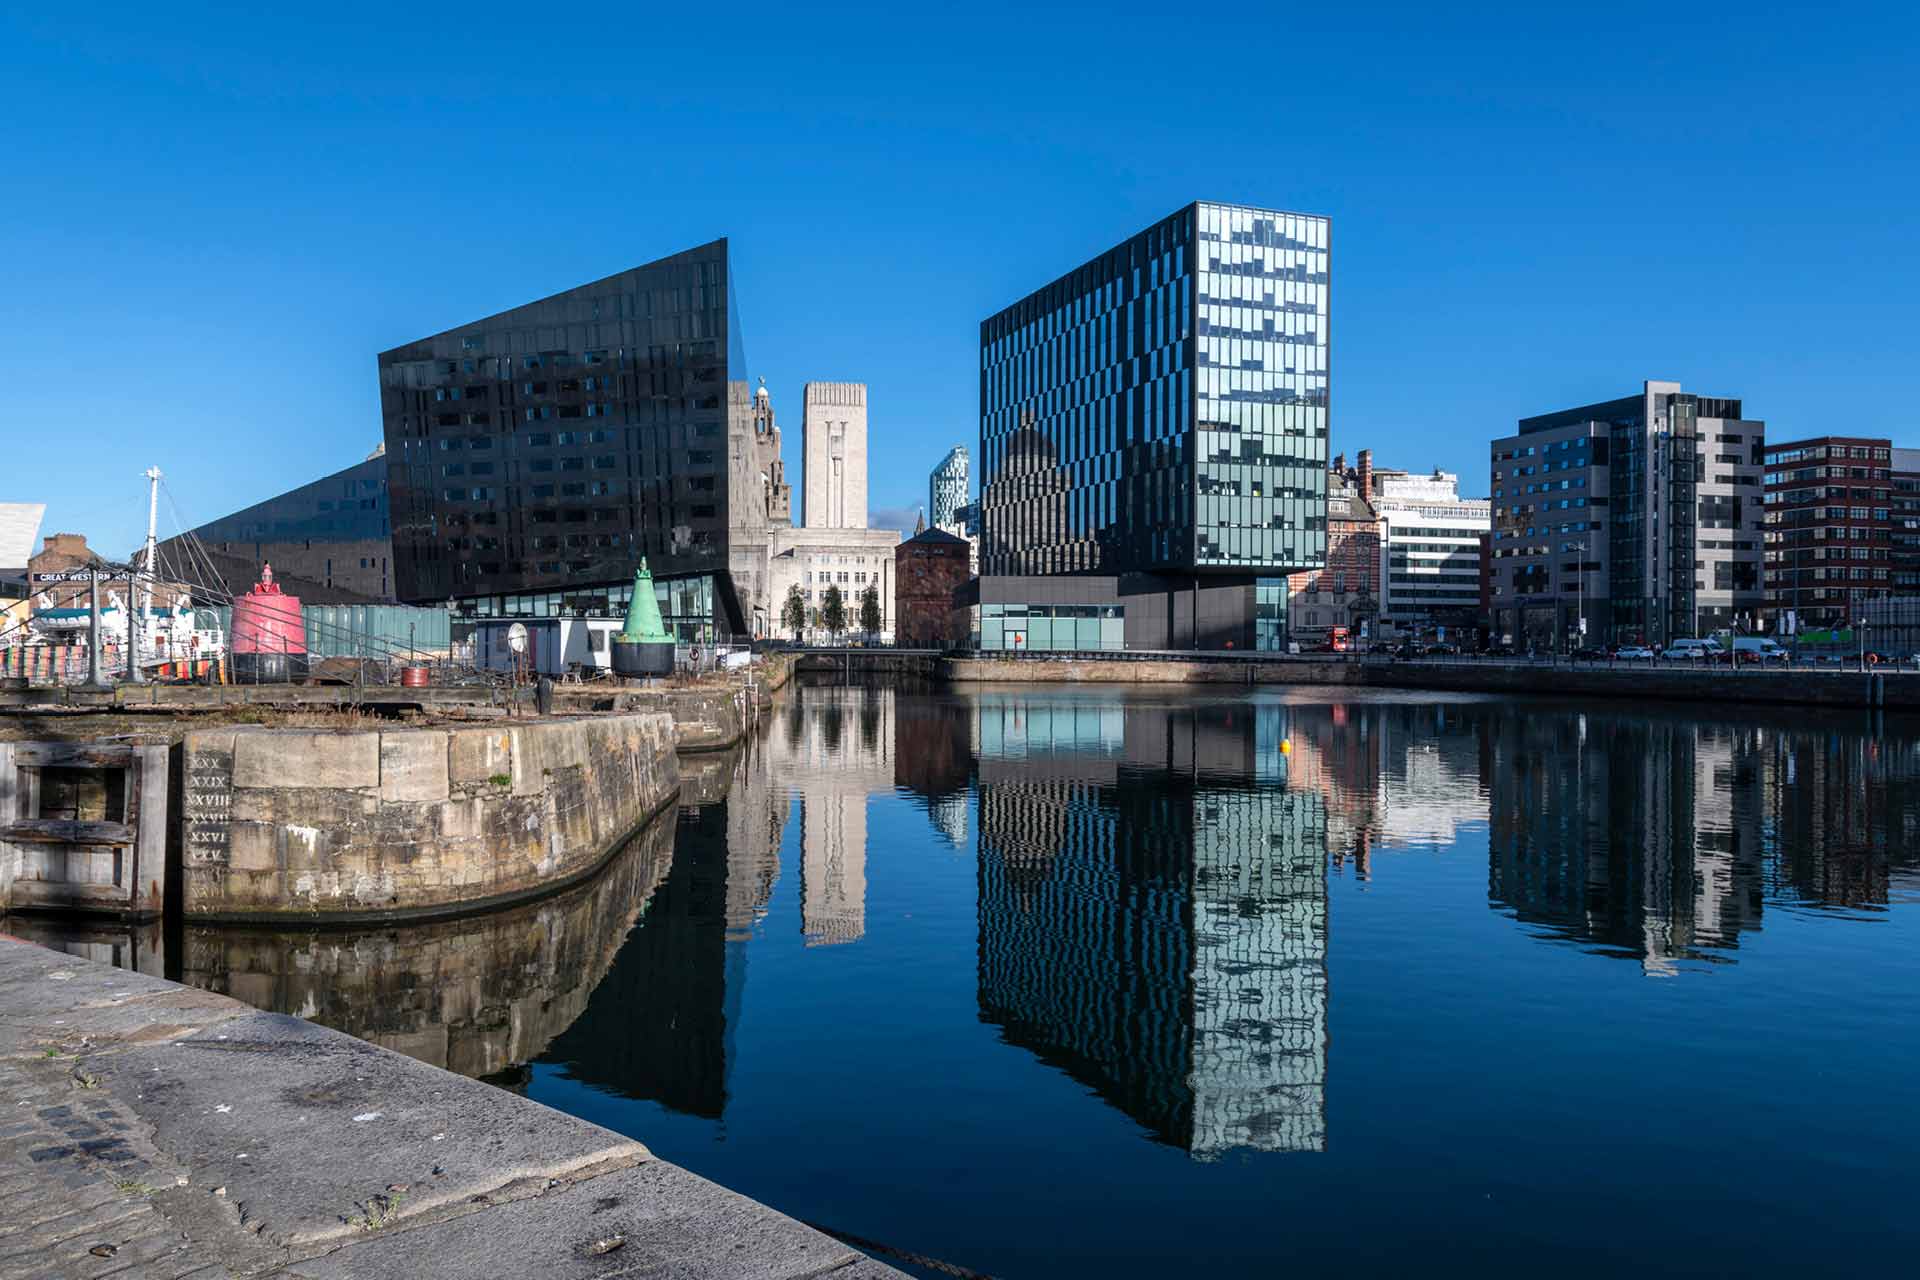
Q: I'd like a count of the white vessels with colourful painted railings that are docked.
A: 1